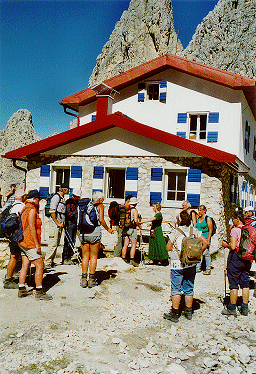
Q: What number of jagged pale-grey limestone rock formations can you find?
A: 3